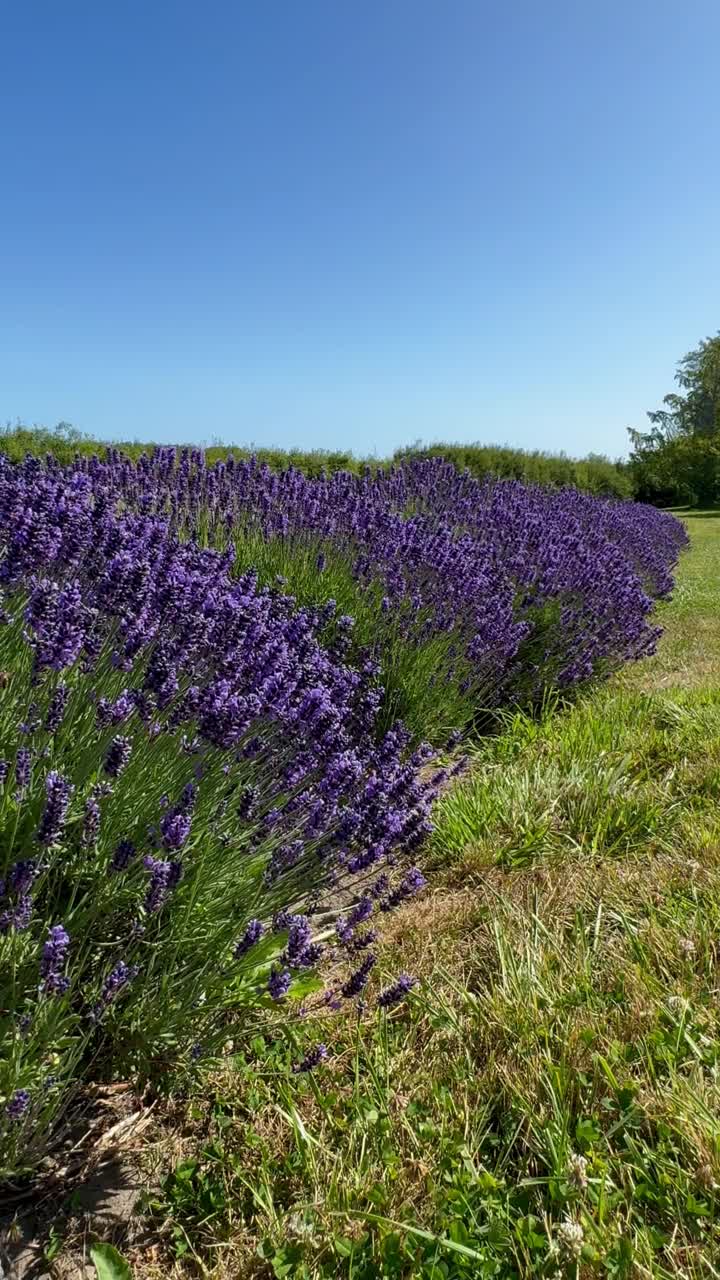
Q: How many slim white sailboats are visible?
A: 0